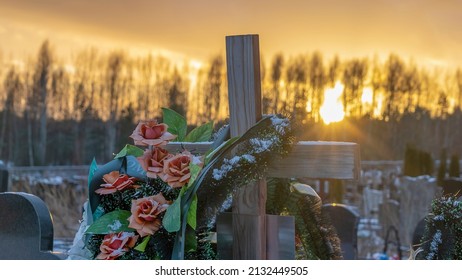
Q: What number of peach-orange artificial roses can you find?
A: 6